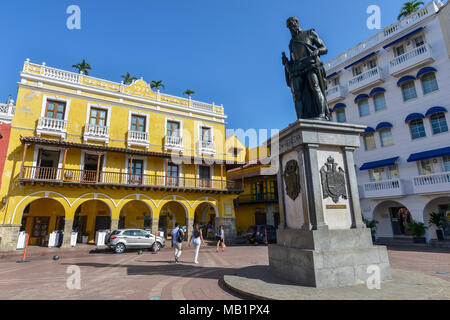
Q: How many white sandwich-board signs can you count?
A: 4